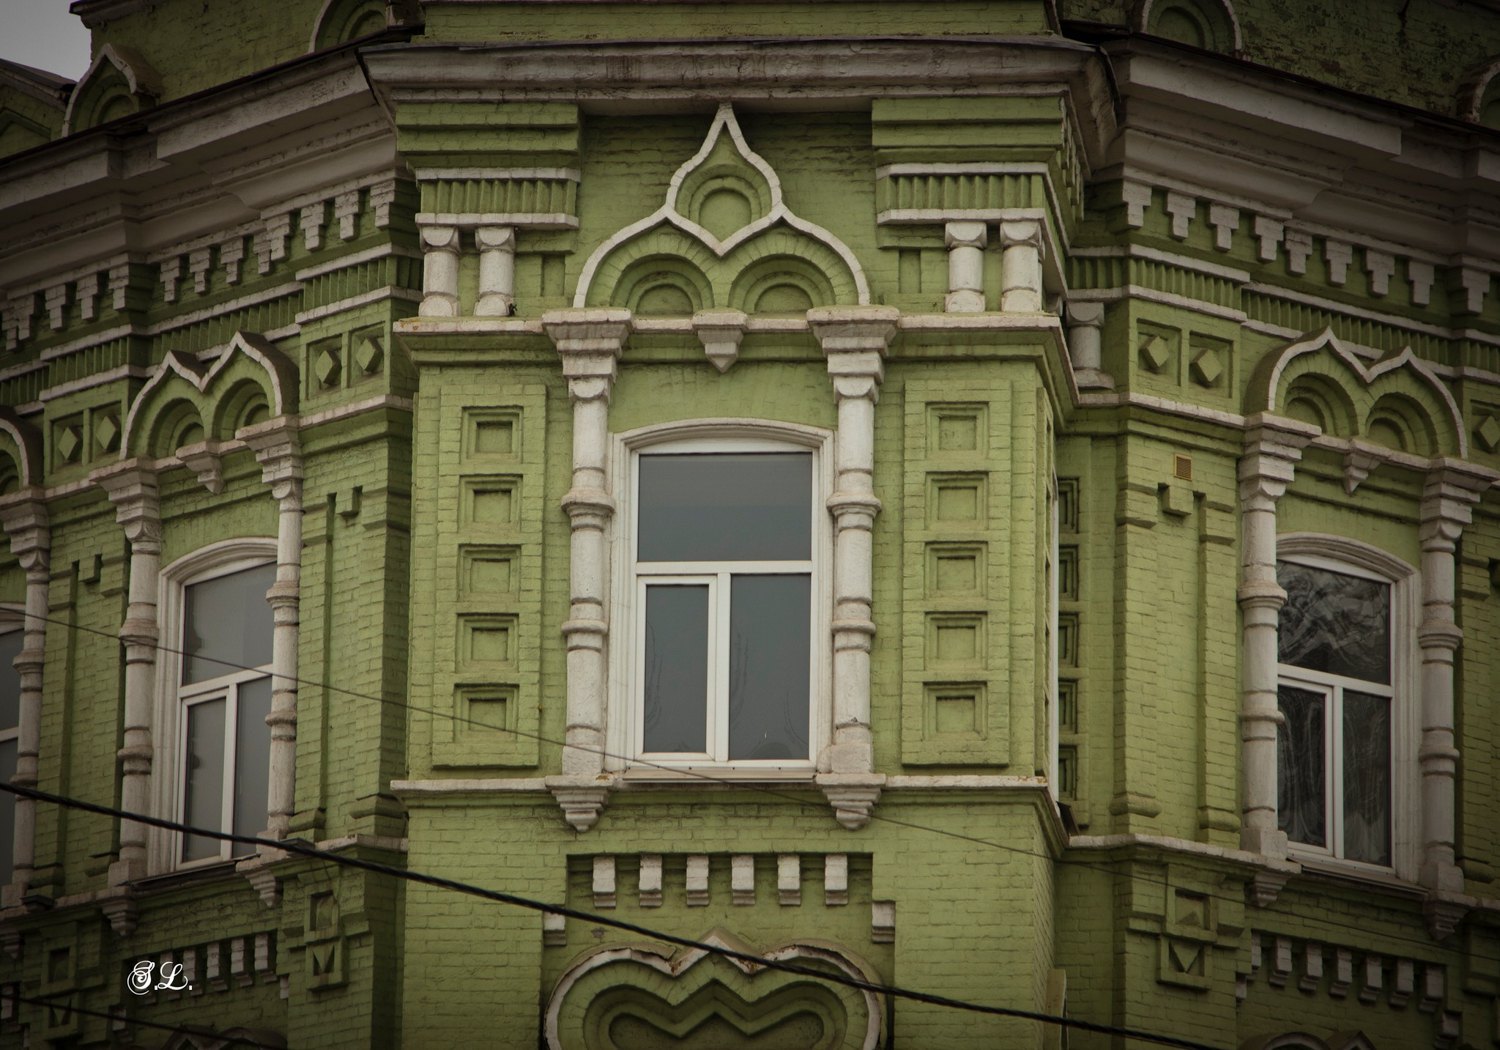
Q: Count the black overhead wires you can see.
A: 3